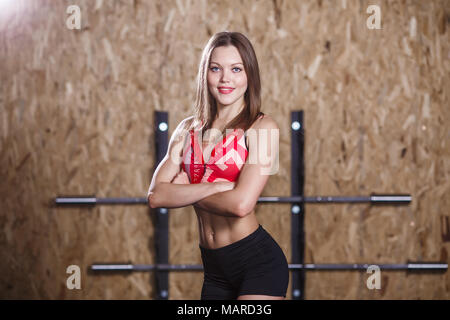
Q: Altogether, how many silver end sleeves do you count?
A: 4